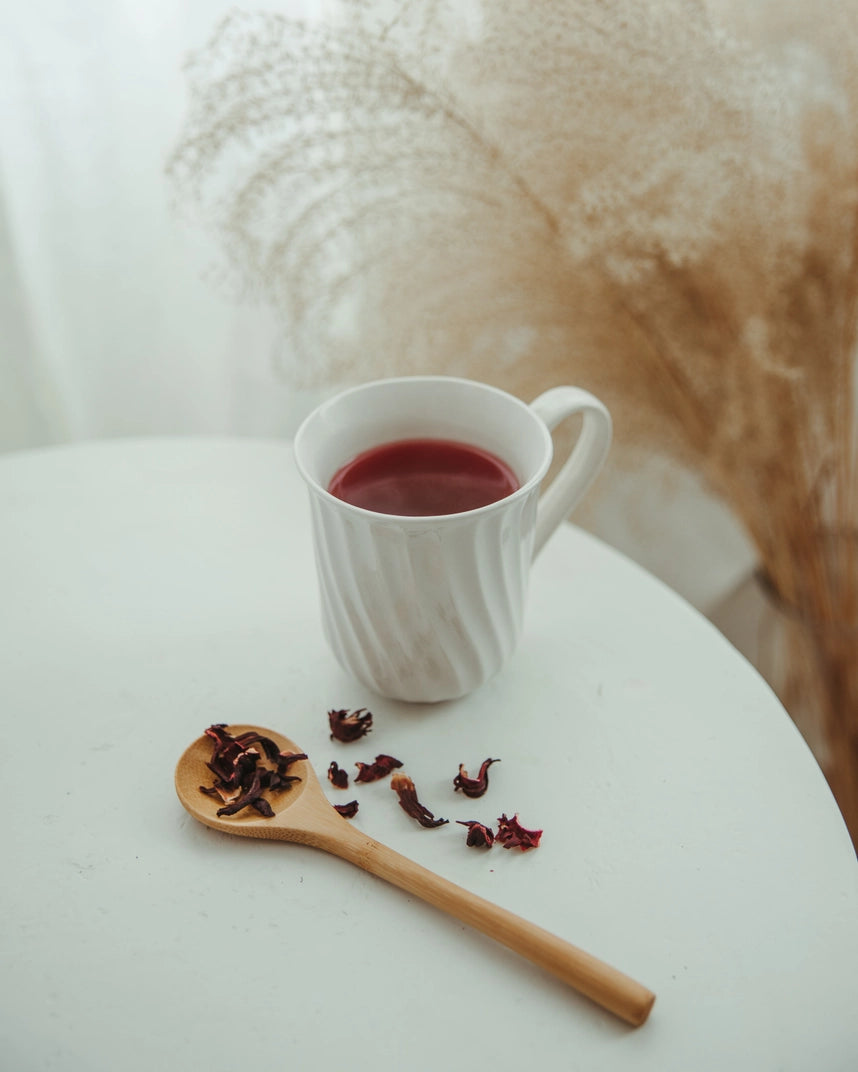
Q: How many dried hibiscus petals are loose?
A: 8